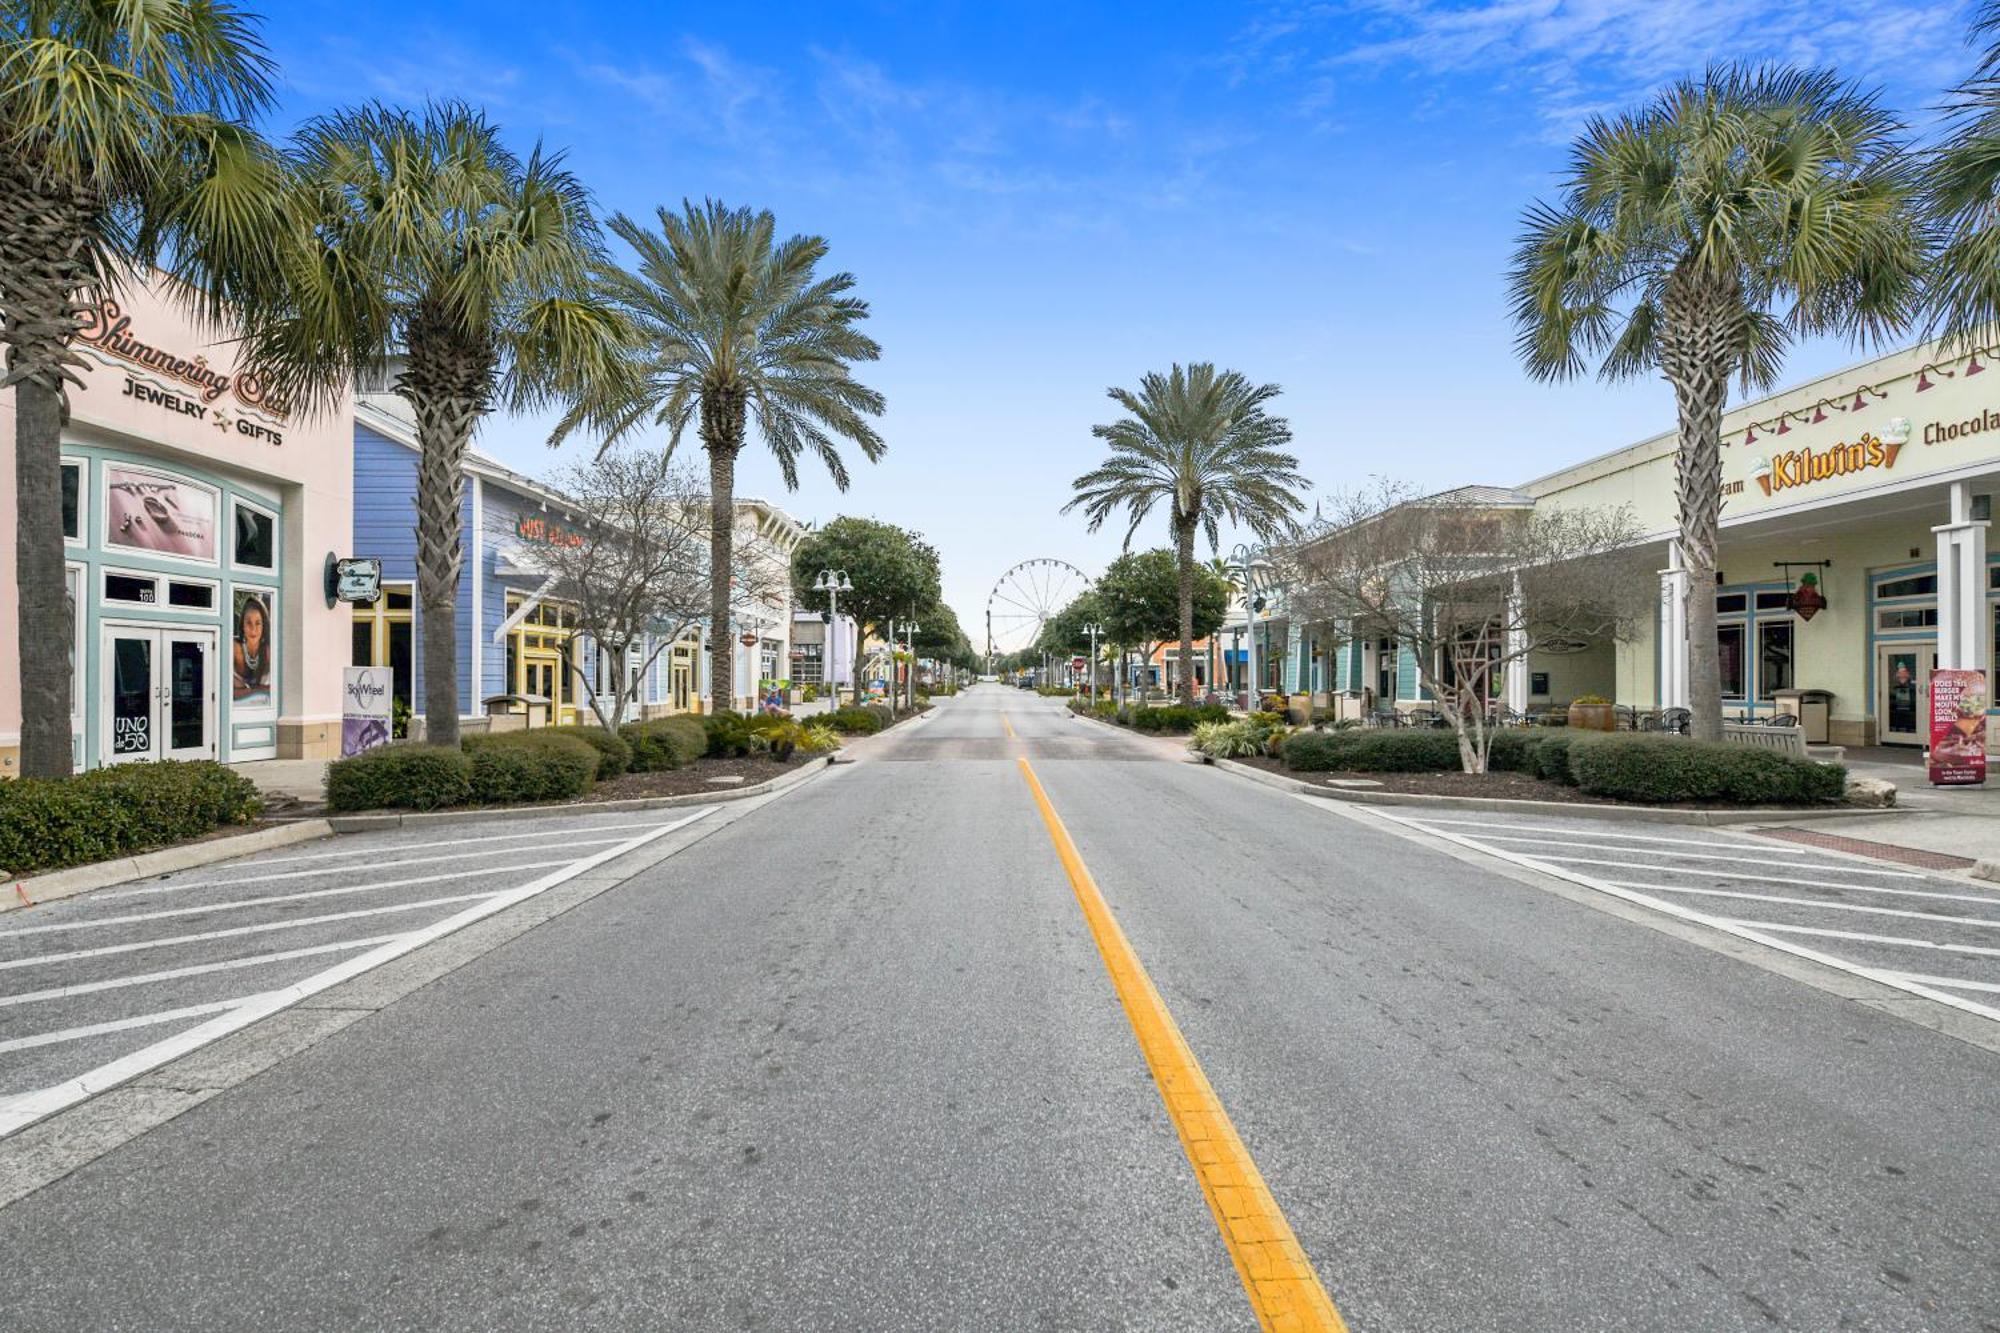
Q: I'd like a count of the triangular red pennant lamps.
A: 6